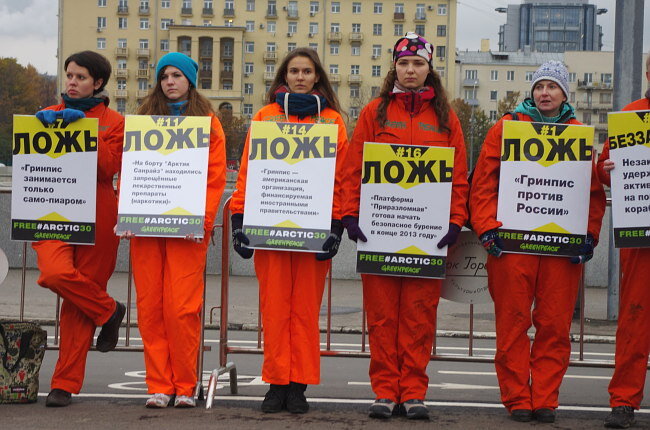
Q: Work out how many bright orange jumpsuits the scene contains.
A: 6